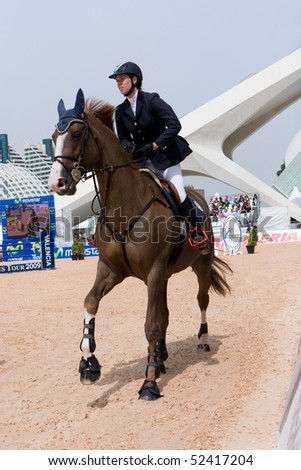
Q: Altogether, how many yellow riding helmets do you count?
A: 0